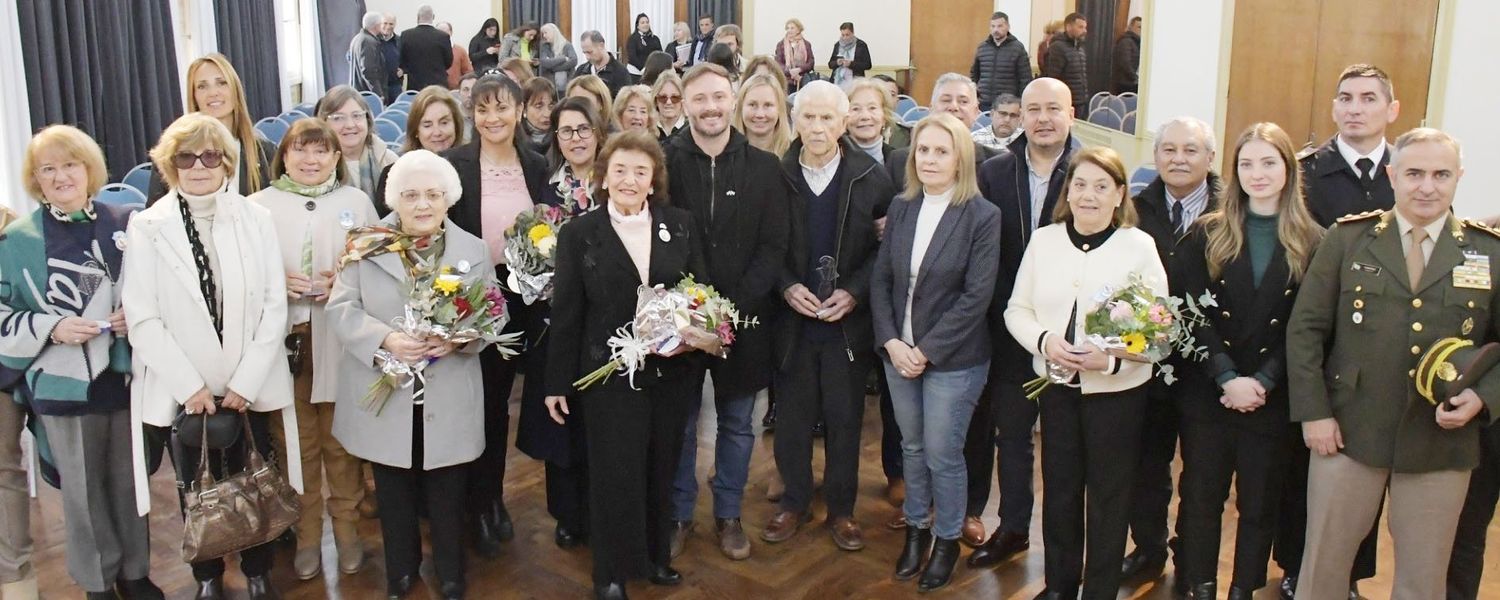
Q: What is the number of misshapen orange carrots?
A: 0